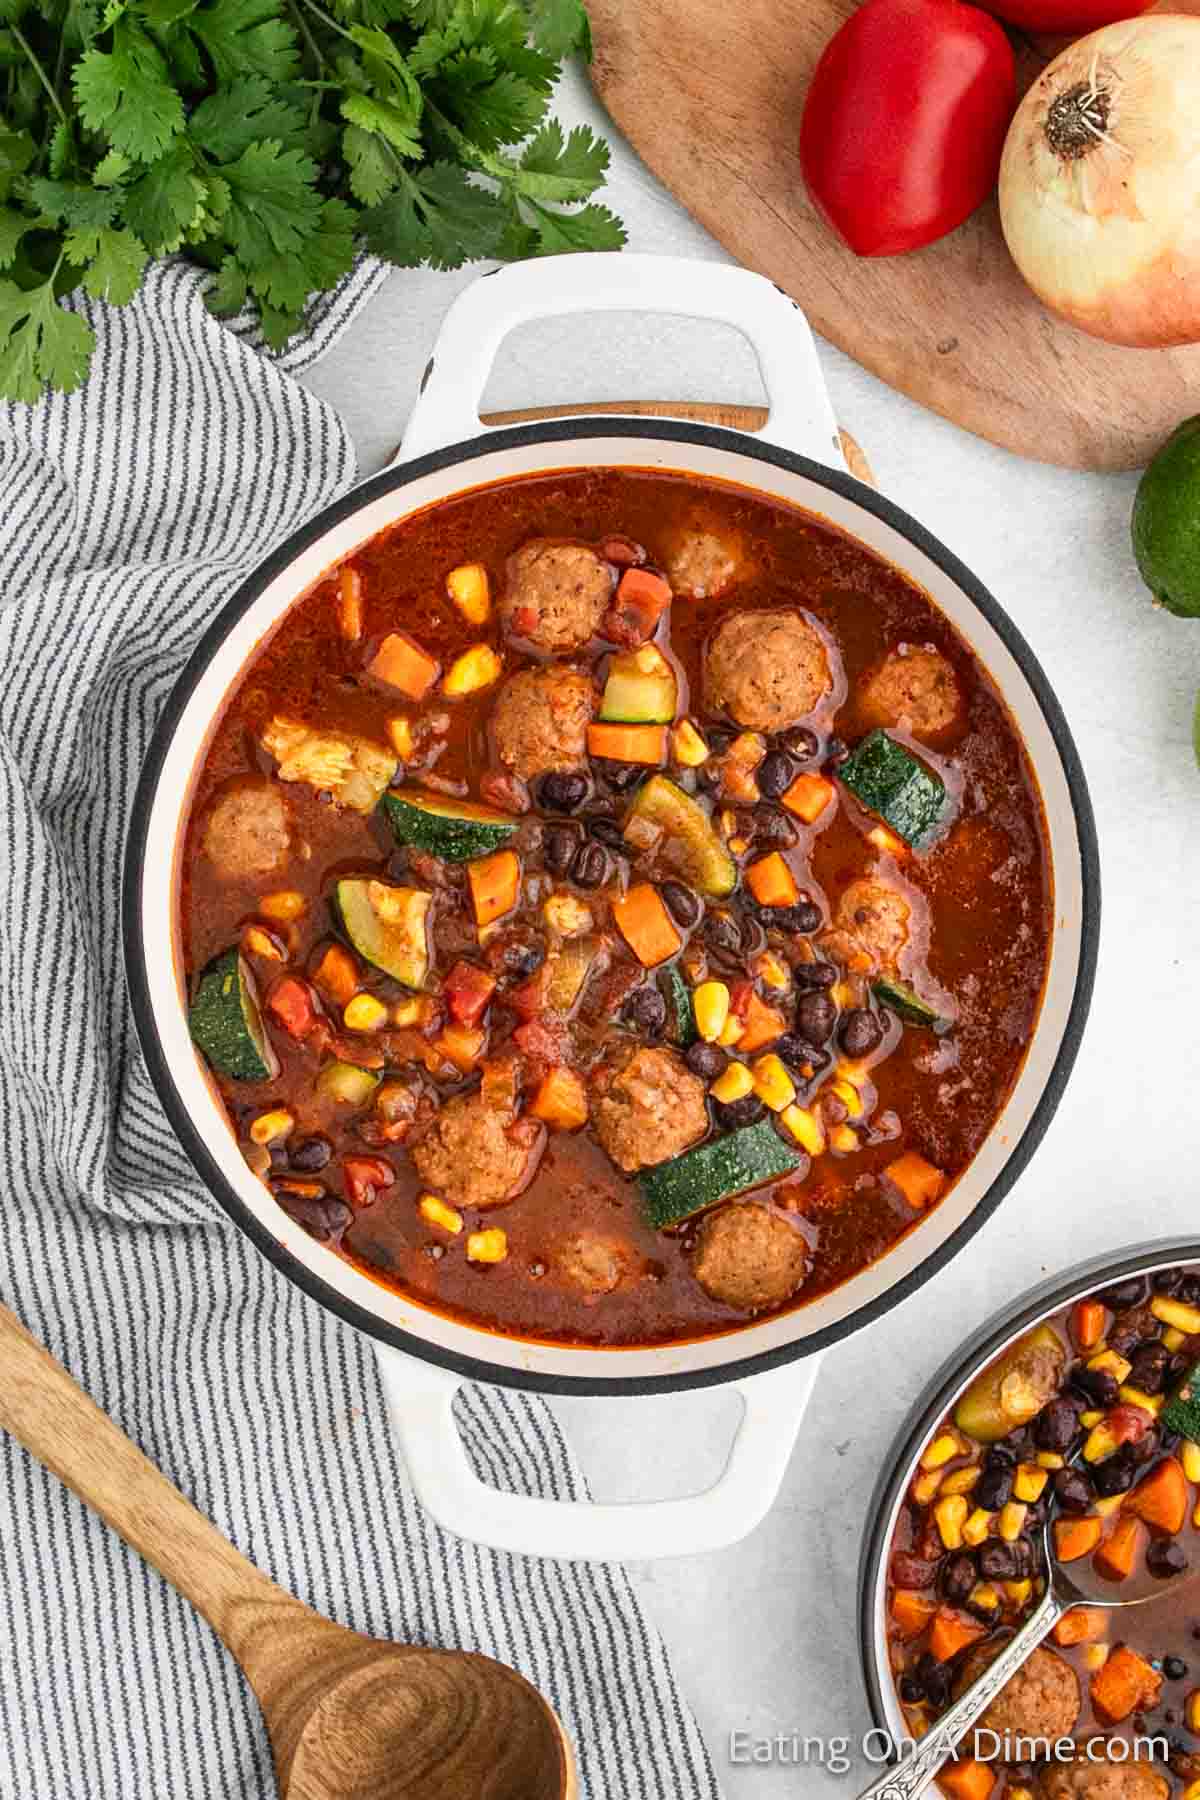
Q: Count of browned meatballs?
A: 13